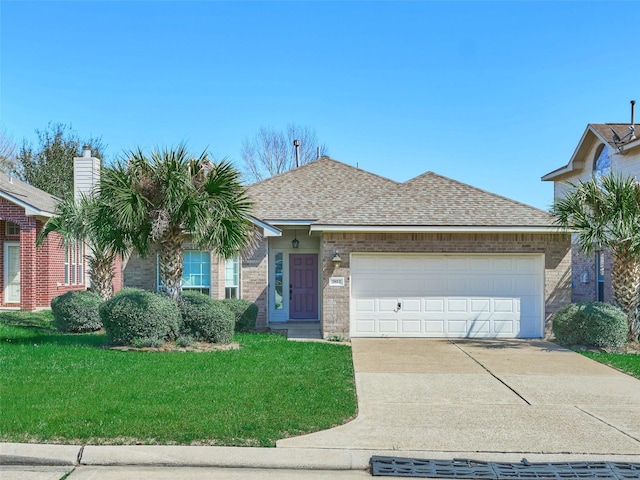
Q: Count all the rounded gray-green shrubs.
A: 5